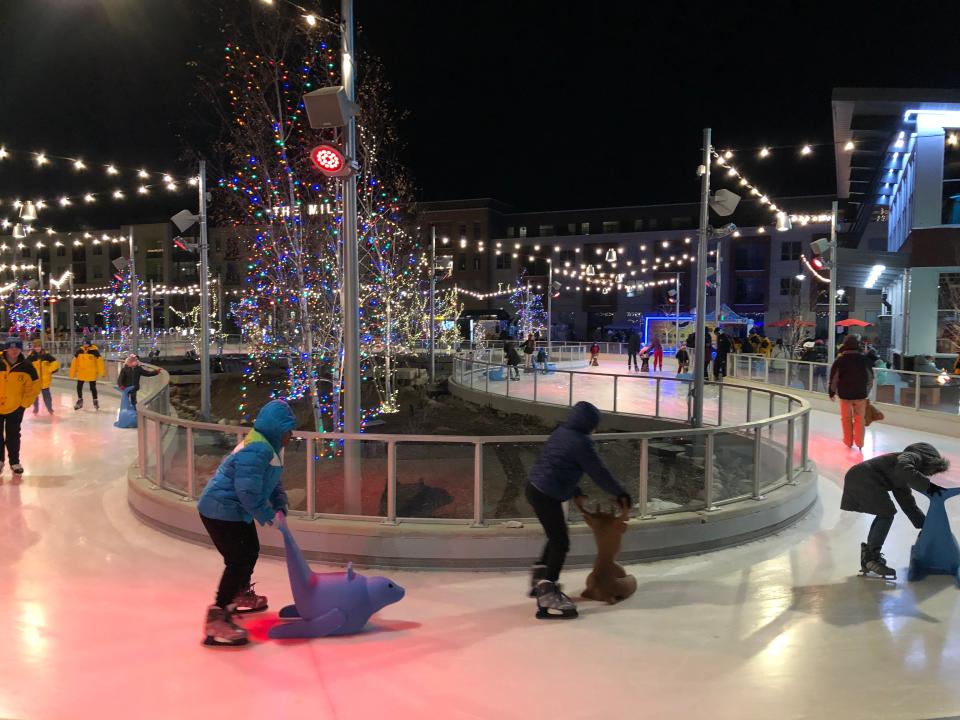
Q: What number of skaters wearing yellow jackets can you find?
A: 3